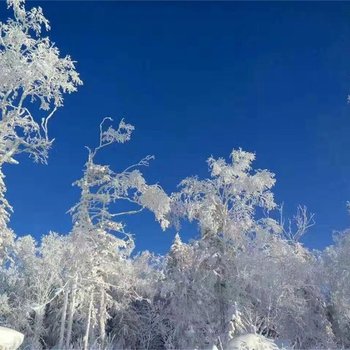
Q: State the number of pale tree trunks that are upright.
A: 4